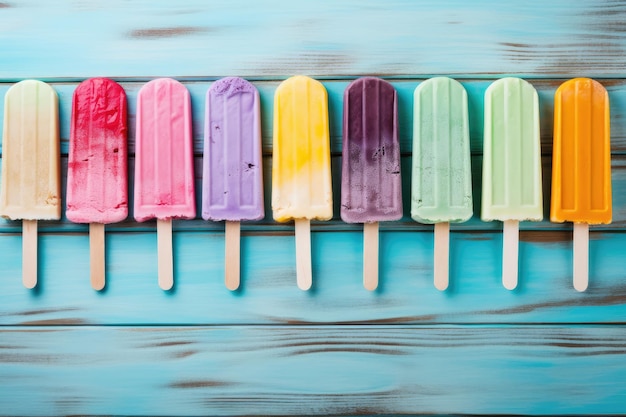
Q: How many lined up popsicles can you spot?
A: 9